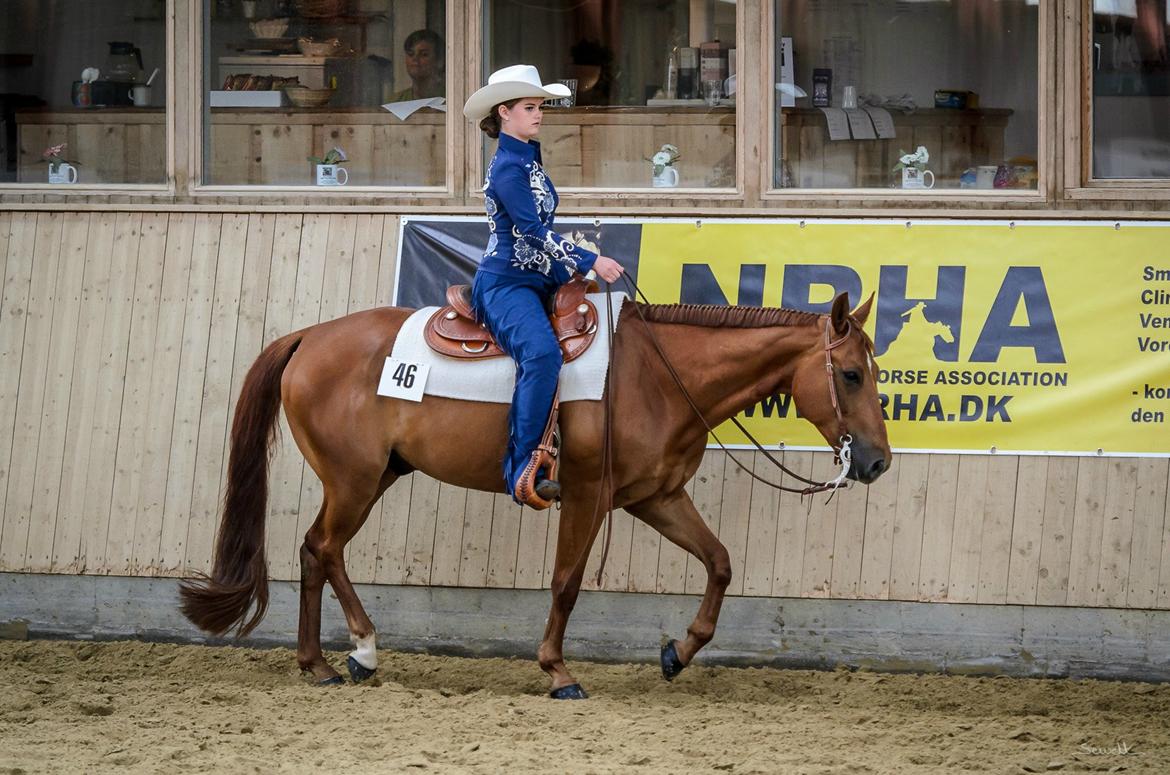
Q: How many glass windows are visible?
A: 5